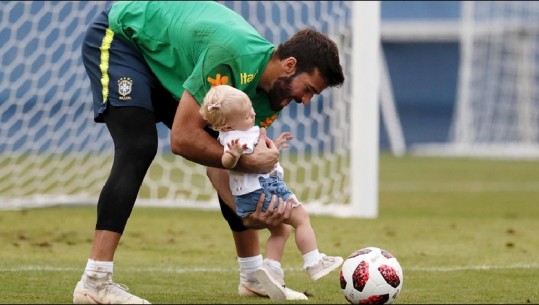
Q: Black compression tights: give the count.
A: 1